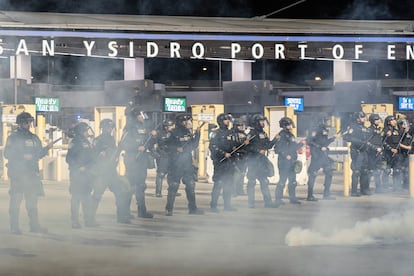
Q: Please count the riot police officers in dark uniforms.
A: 15